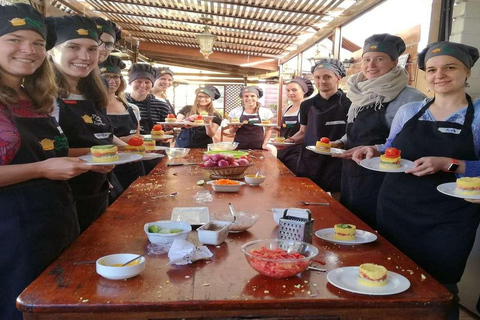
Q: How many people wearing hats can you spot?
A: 12